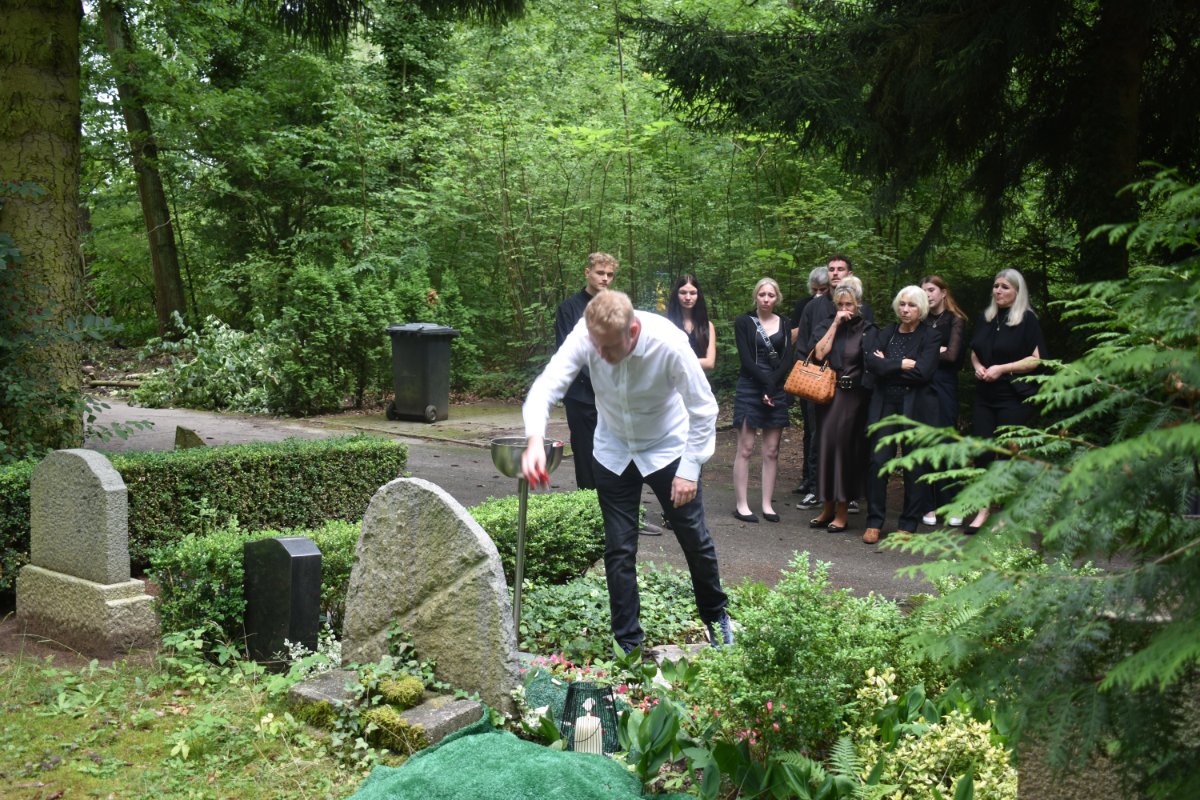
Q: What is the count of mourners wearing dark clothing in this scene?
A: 9